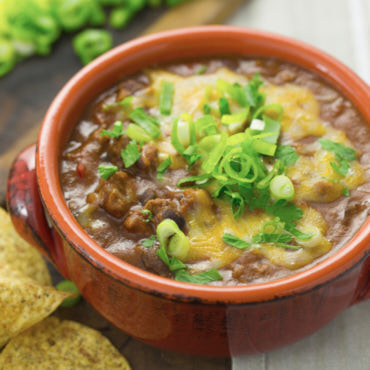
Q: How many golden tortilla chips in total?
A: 3